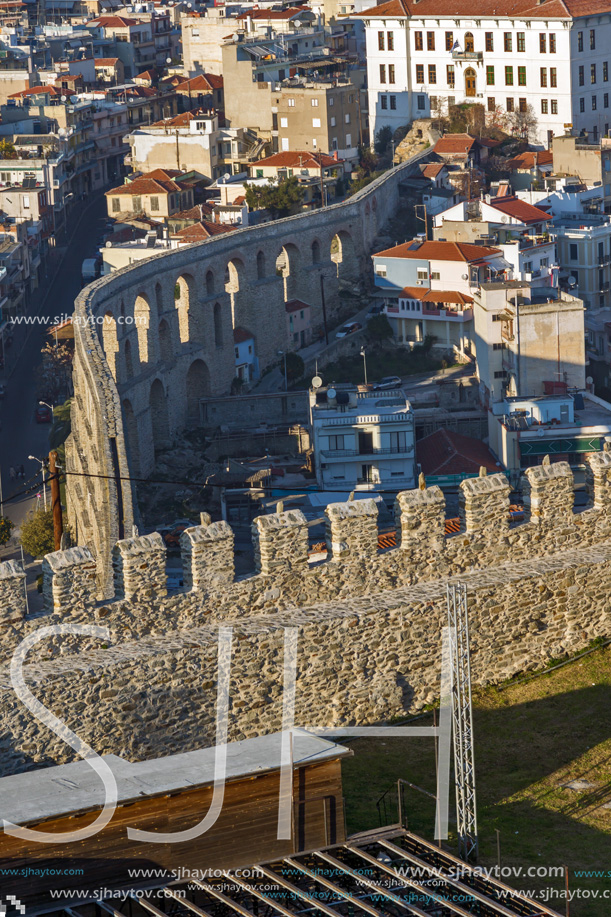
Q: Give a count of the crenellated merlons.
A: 10